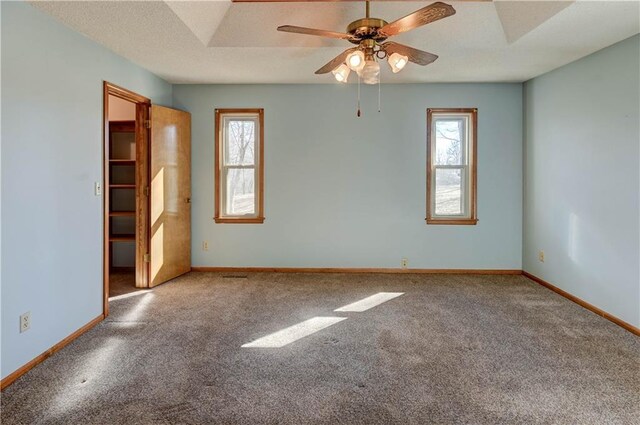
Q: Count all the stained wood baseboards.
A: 3